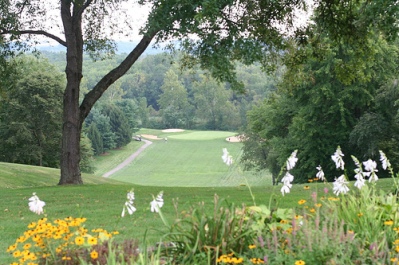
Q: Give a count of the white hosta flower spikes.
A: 12